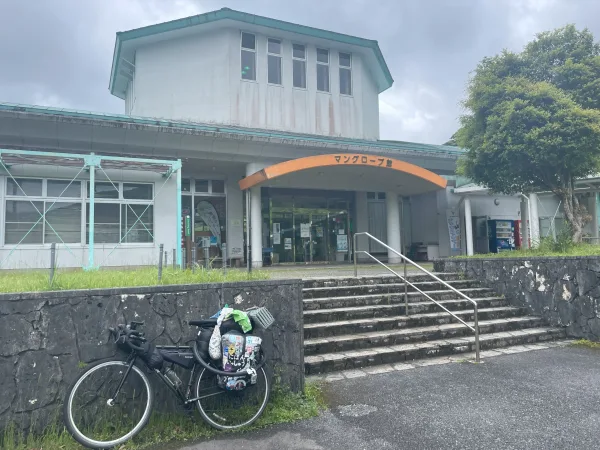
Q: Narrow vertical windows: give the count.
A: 5